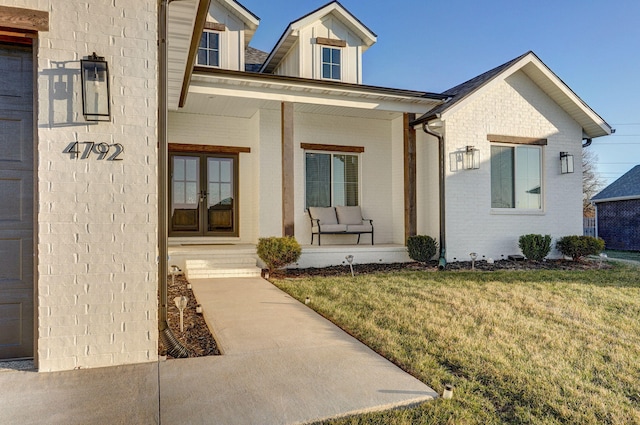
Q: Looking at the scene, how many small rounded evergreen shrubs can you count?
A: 4